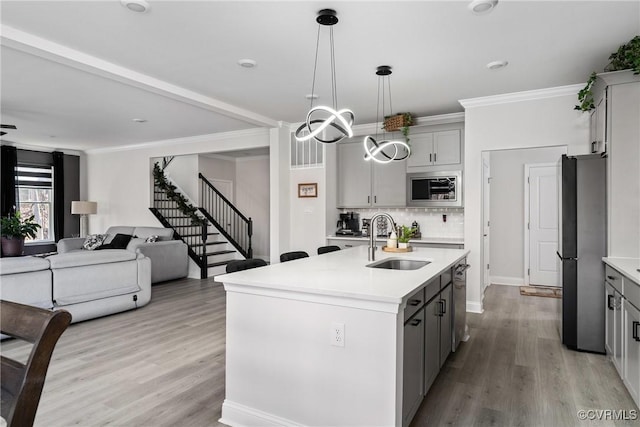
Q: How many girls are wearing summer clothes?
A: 0